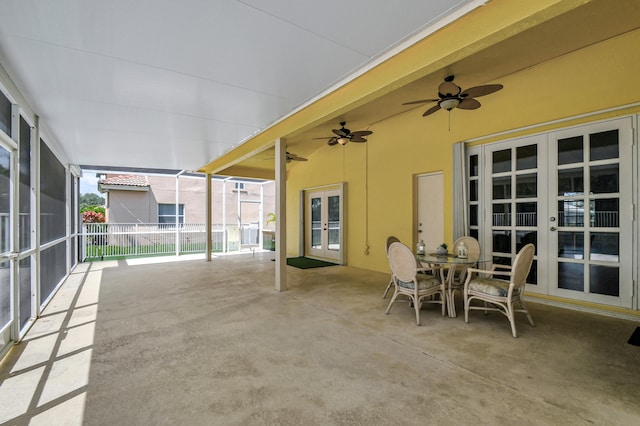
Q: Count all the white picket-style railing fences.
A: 1